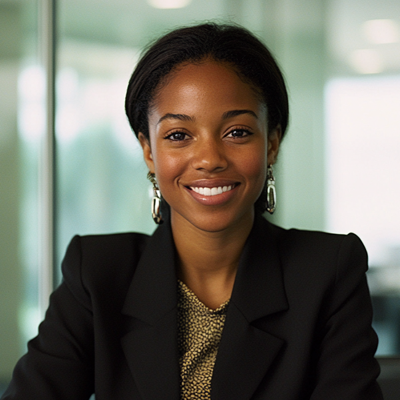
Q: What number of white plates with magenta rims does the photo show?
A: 0